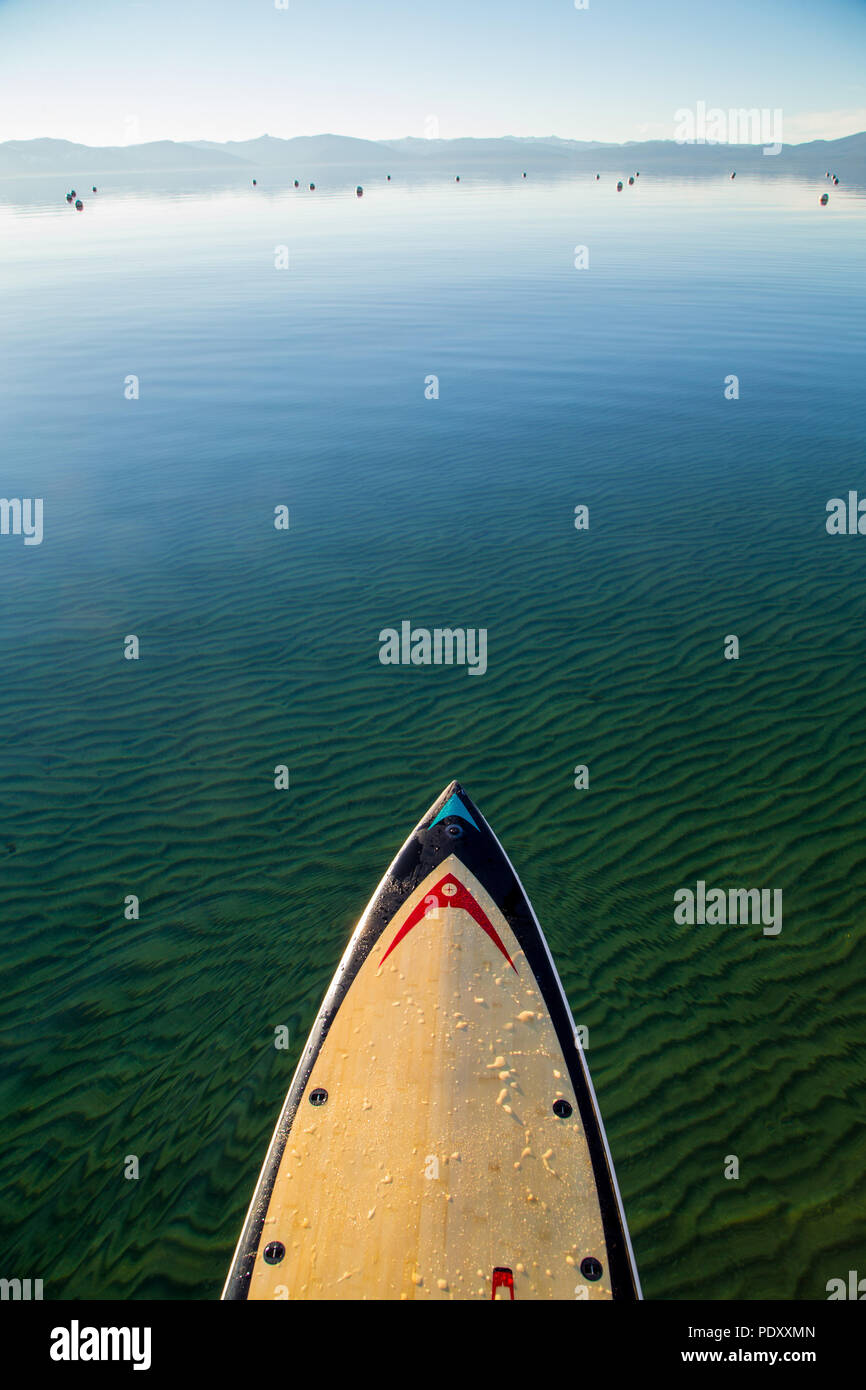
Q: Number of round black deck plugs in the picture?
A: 4